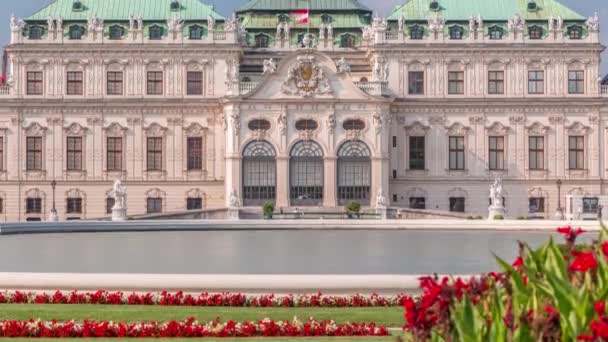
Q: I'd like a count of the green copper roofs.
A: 3